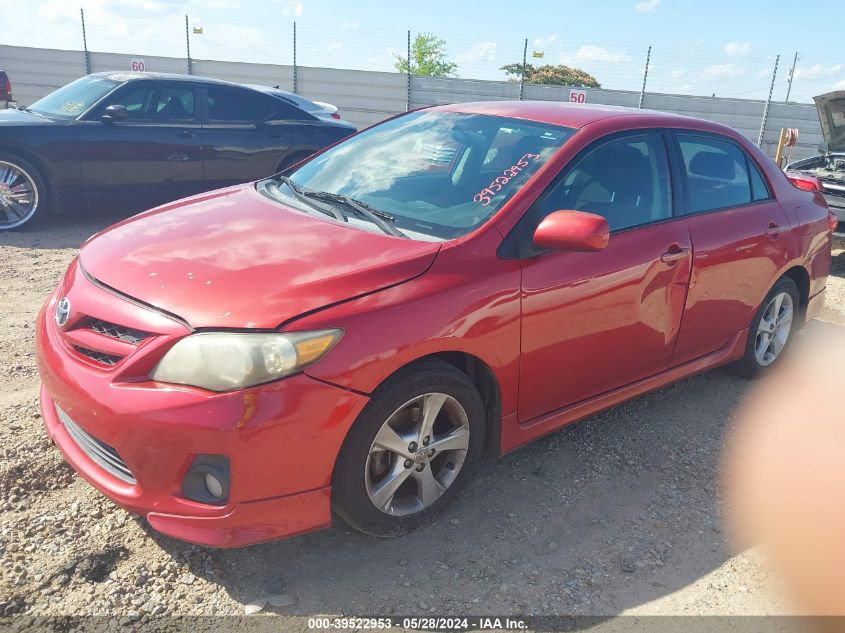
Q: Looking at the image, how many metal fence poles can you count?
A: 7